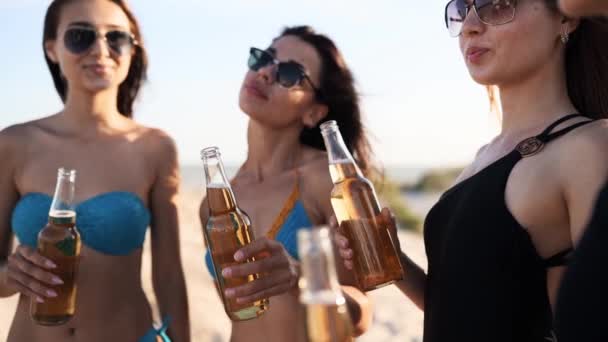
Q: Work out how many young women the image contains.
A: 3